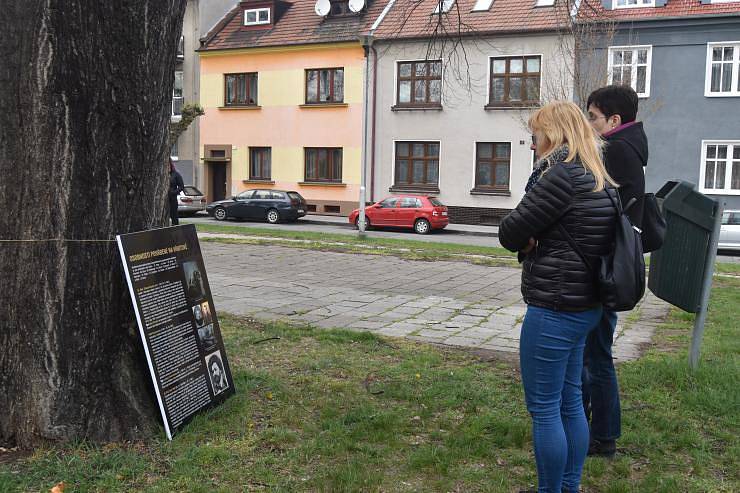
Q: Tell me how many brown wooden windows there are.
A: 8